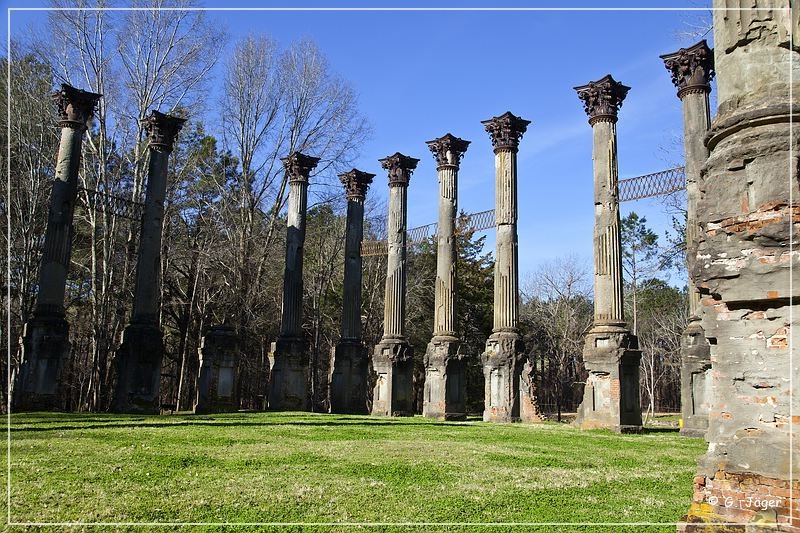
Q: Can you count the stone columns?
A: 10